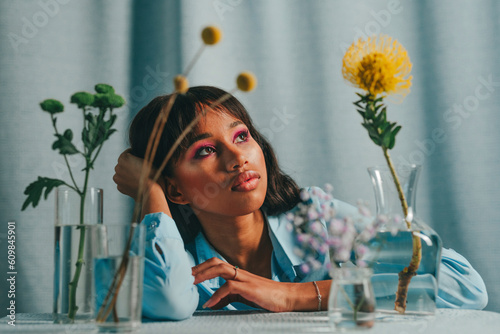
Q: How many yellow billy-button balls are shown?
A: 3